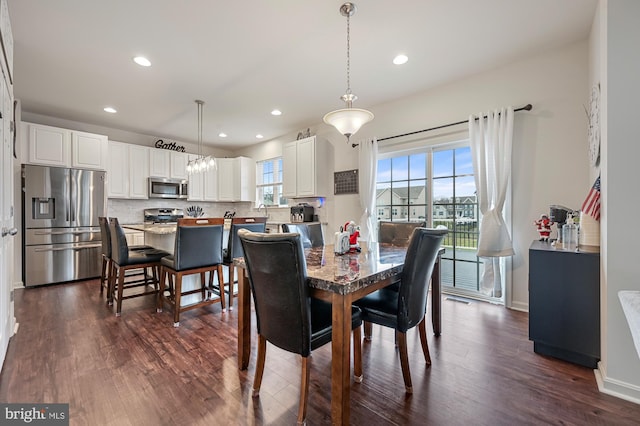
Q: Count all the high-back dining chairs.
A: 4